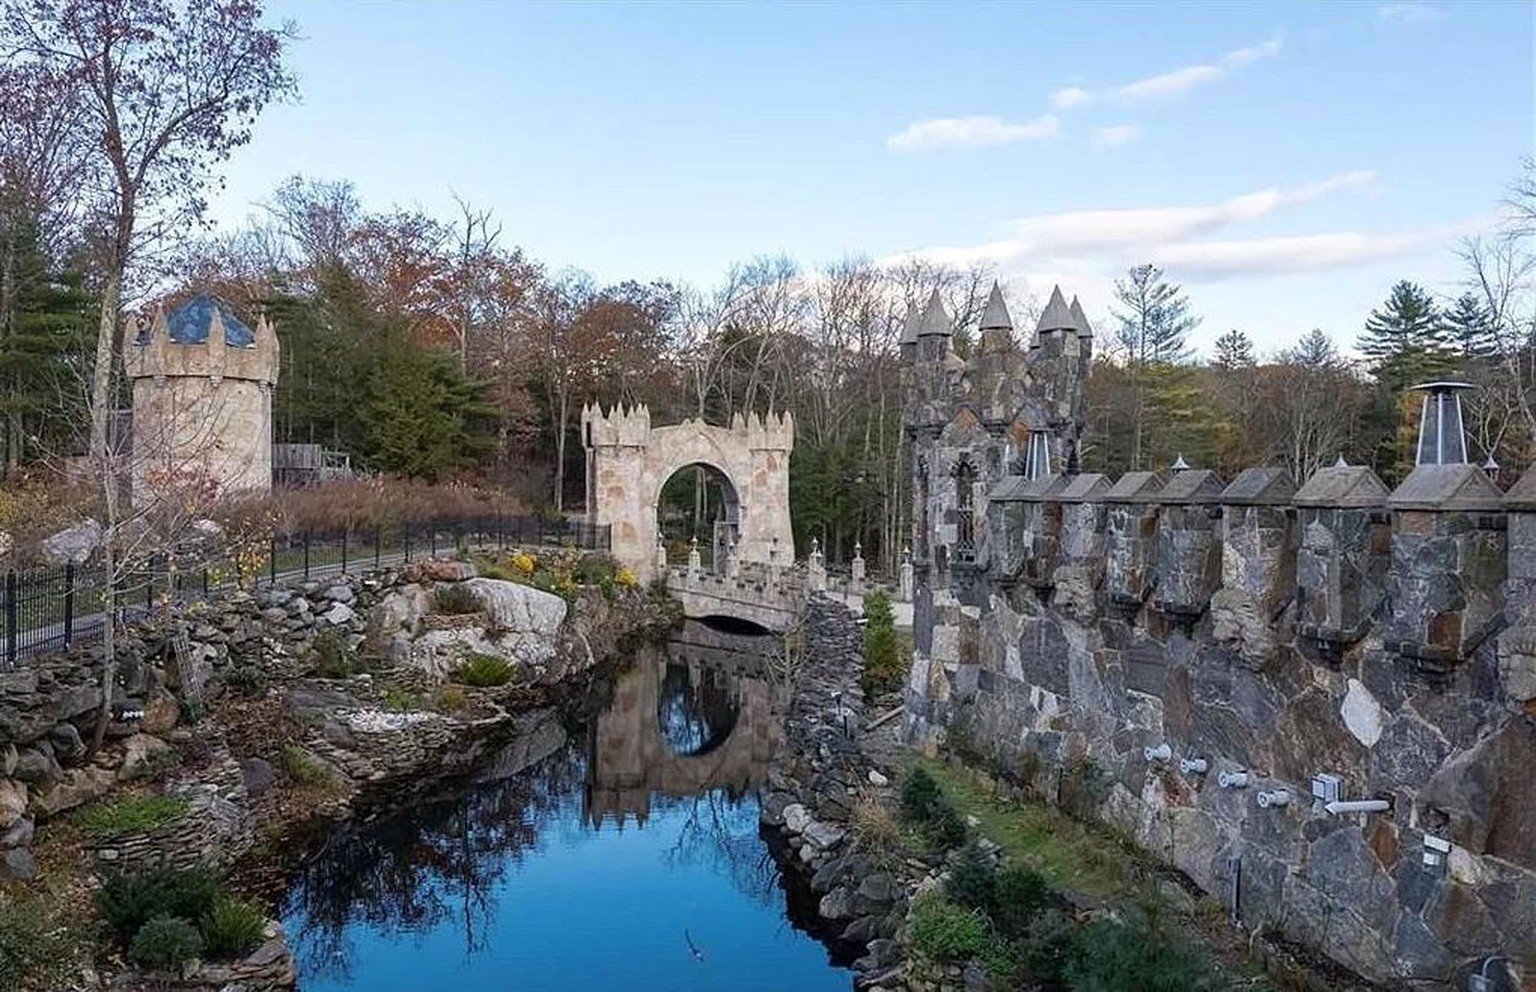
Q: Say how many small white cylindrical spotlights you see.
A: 4